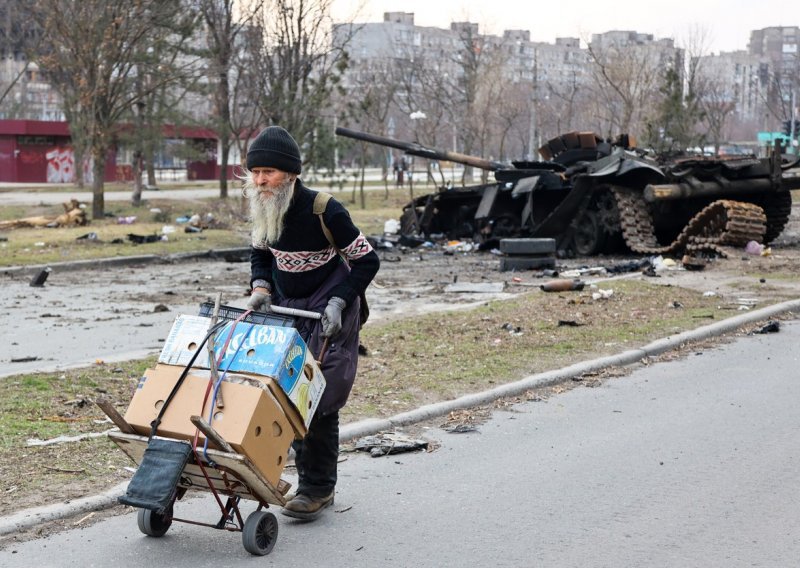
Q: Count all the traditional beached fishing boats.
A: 0